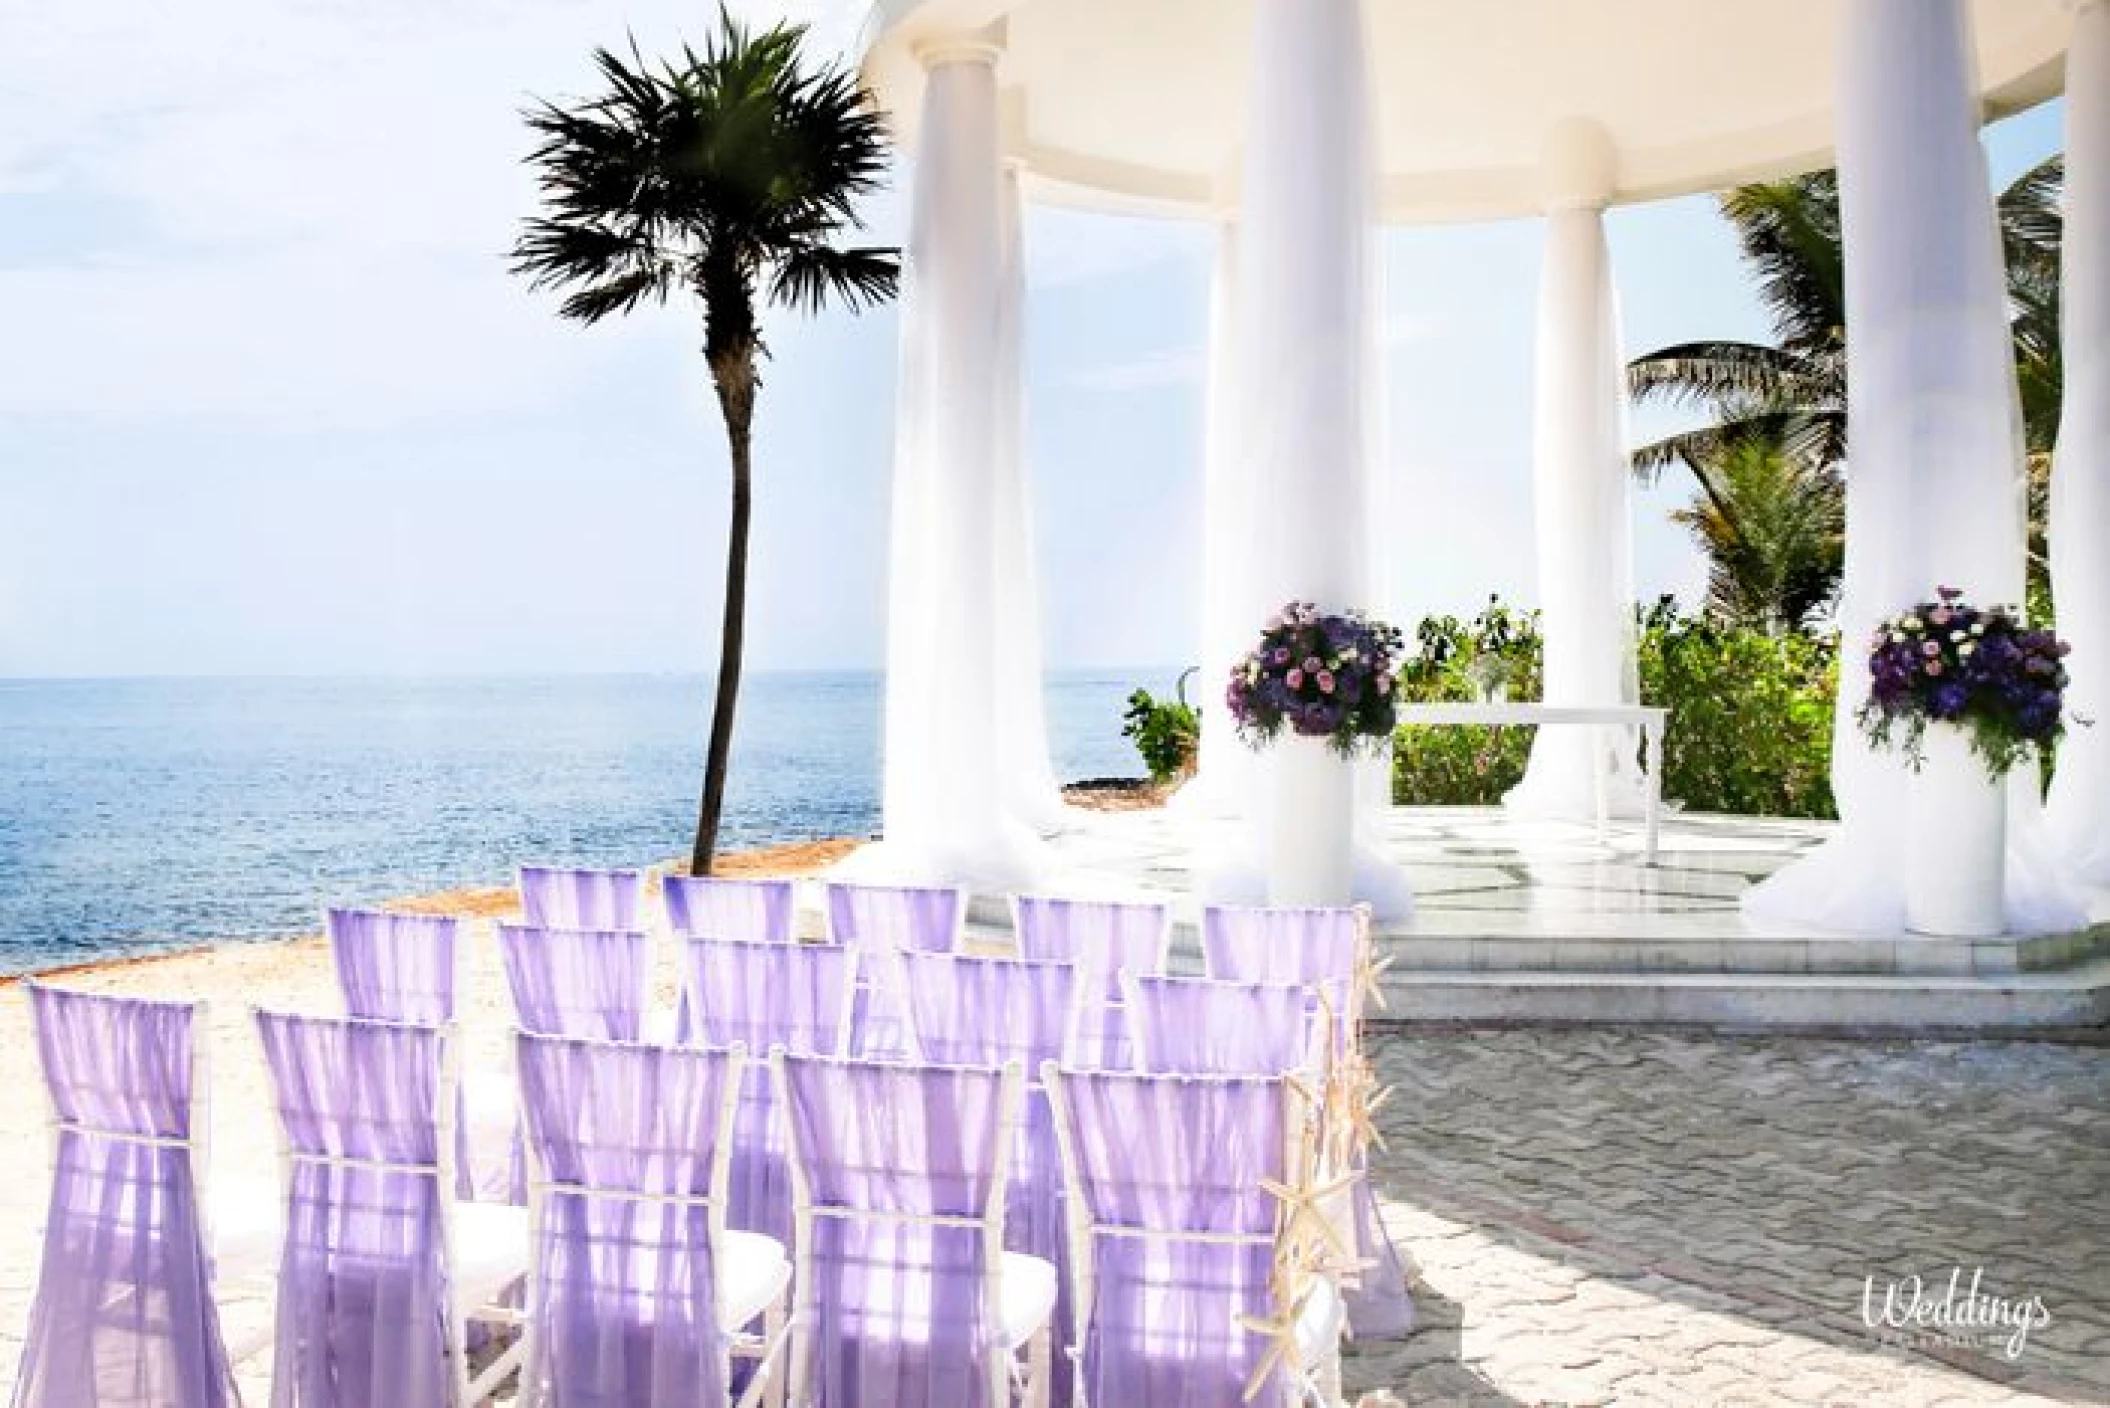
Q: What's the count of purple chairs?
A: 15